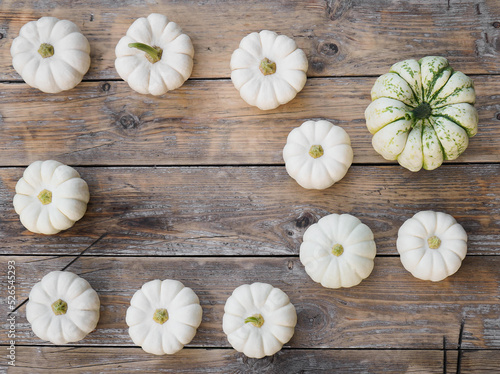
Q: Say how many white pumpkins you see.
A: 10